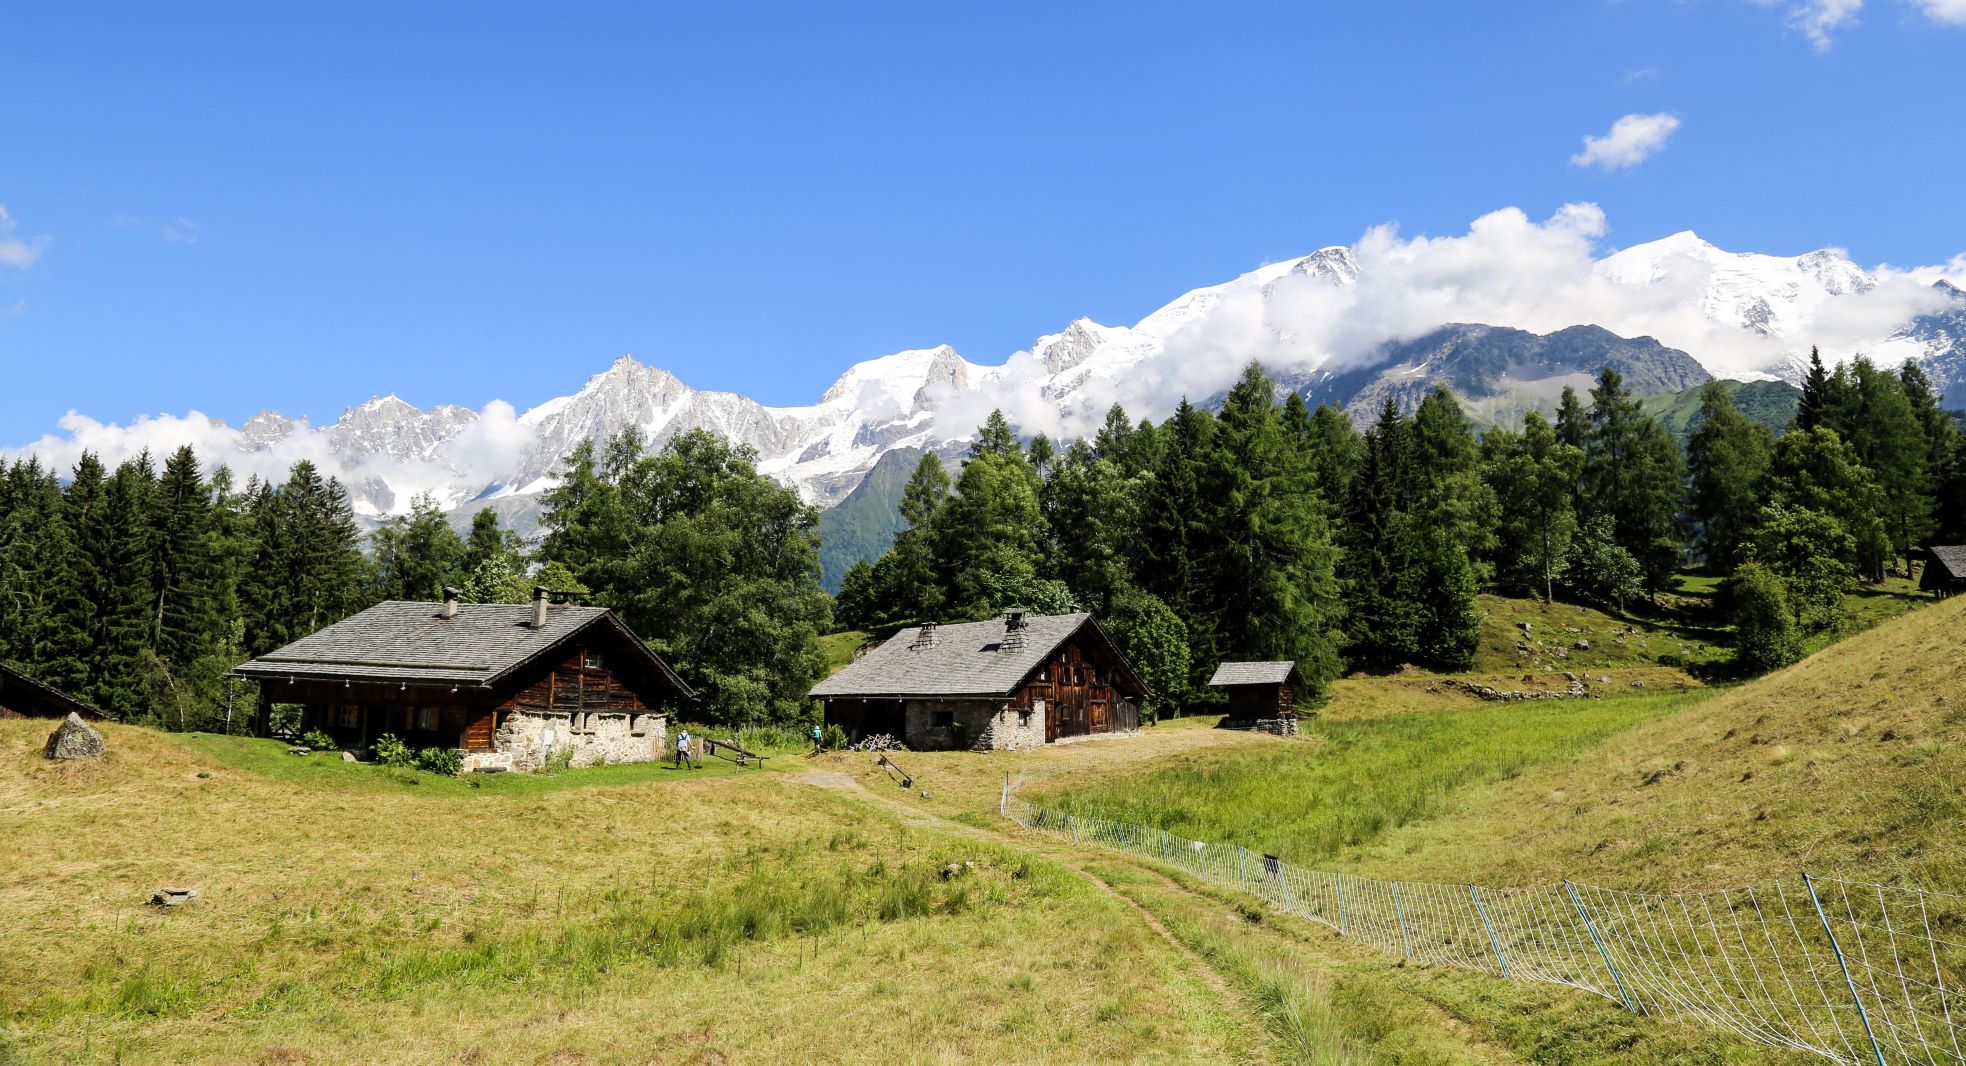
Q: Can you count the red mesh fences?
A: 0